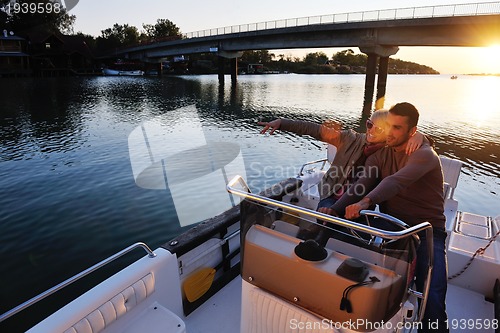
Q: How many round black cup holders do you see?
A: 2